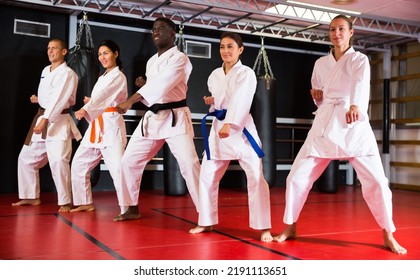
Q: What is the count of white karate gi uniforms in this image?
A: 5